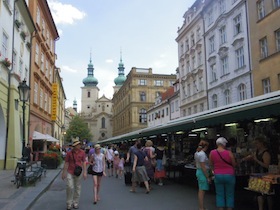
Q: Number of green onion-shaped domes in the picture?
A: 2